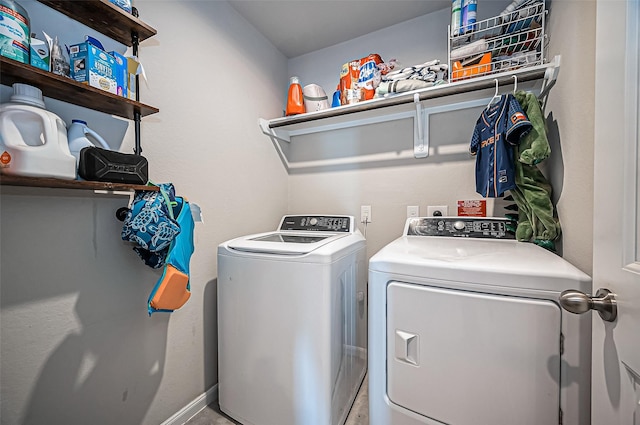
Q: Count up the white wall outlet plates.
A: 3